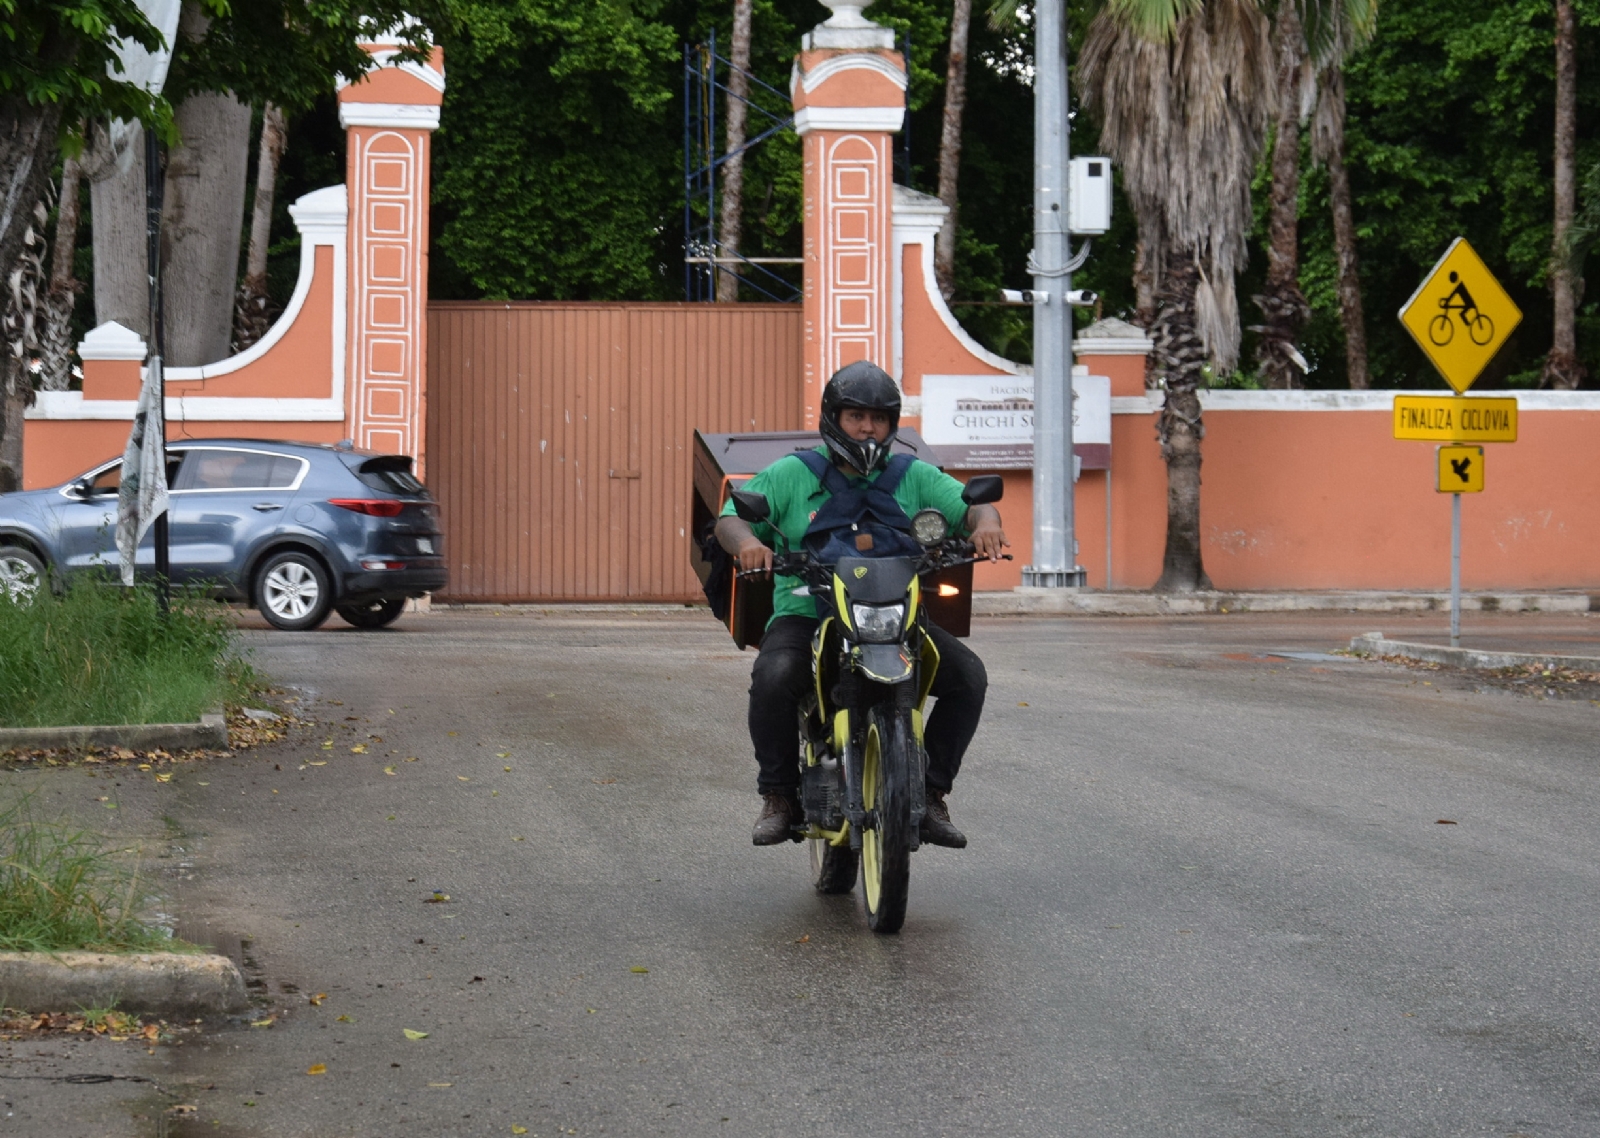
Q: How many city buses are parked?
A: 0